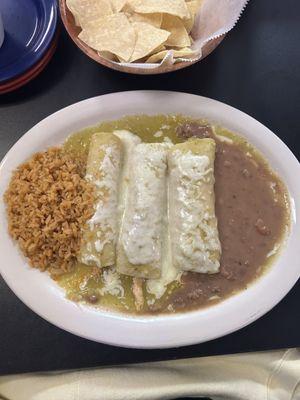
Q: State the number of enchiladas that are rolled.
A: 3